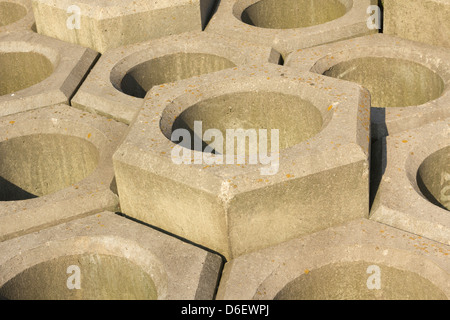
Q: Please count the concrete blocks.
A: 12